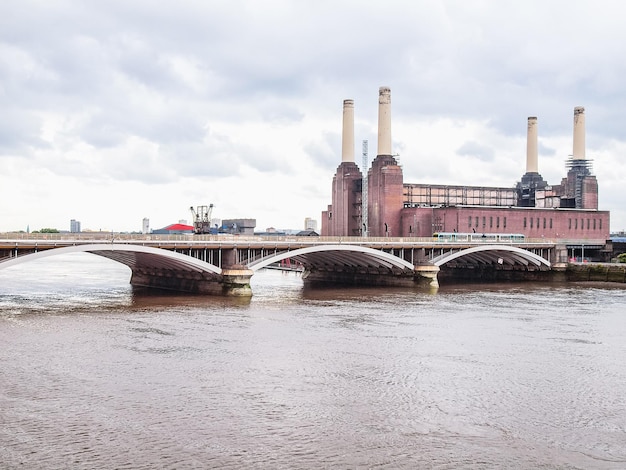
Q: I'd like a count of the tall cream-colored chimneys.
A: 4